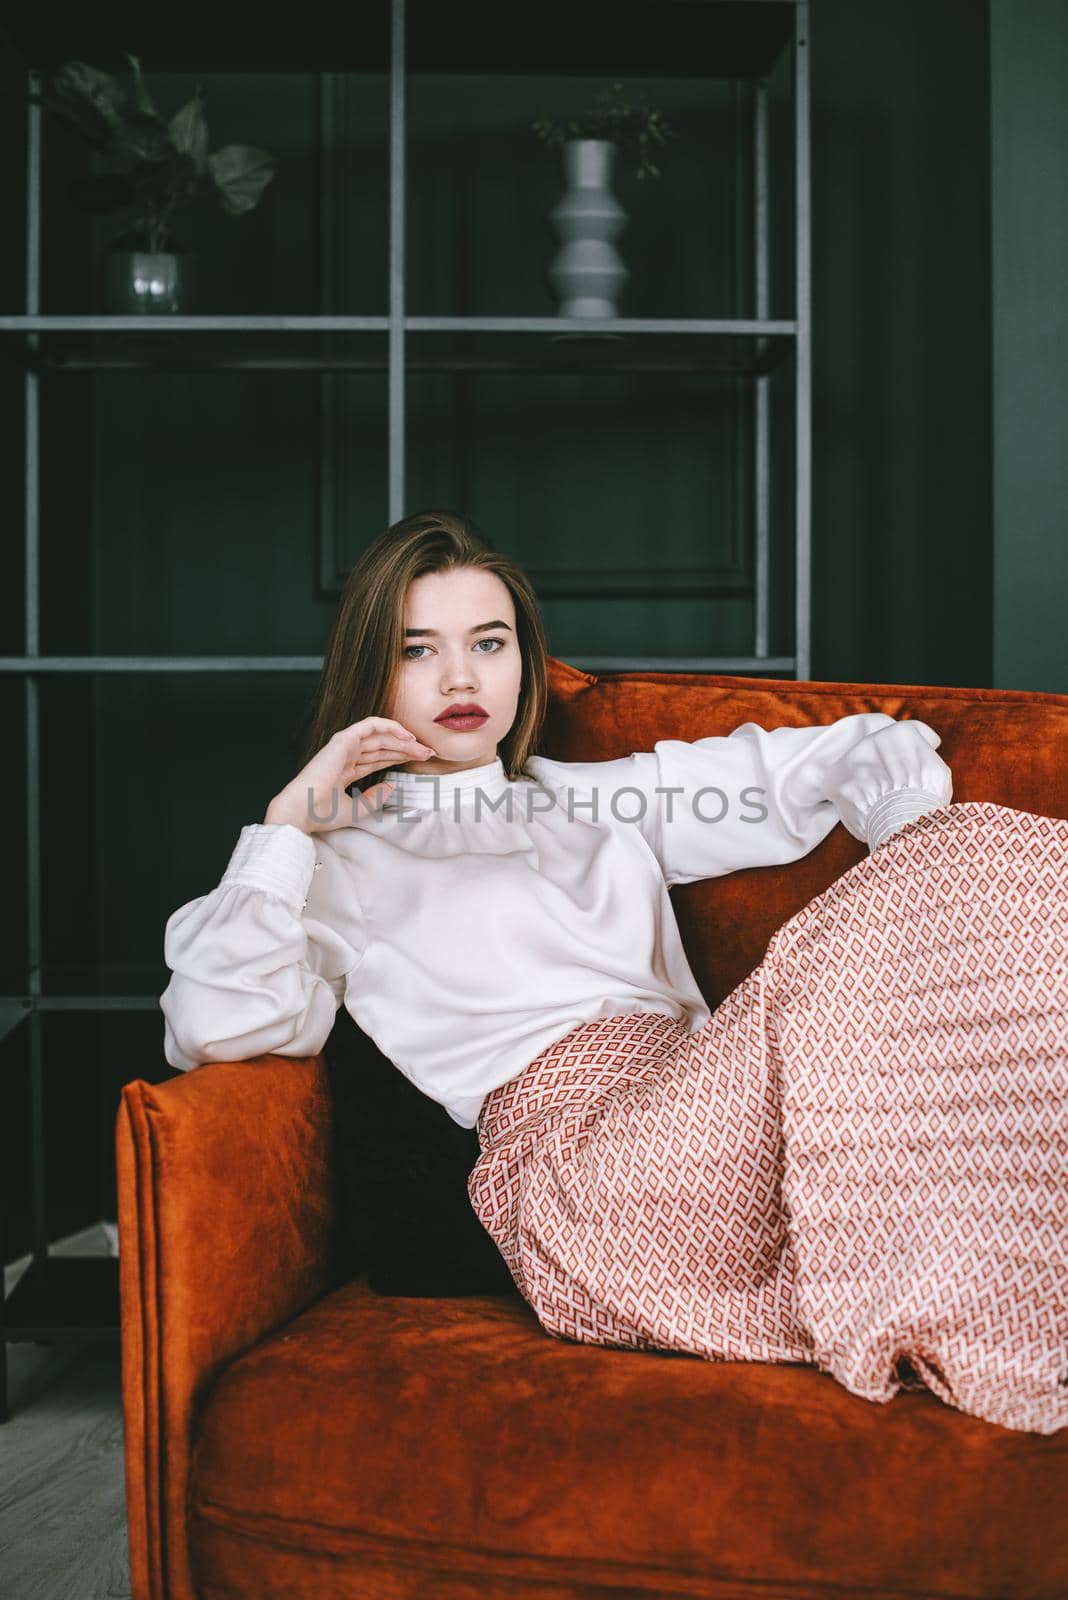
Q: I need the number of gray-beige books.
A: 0